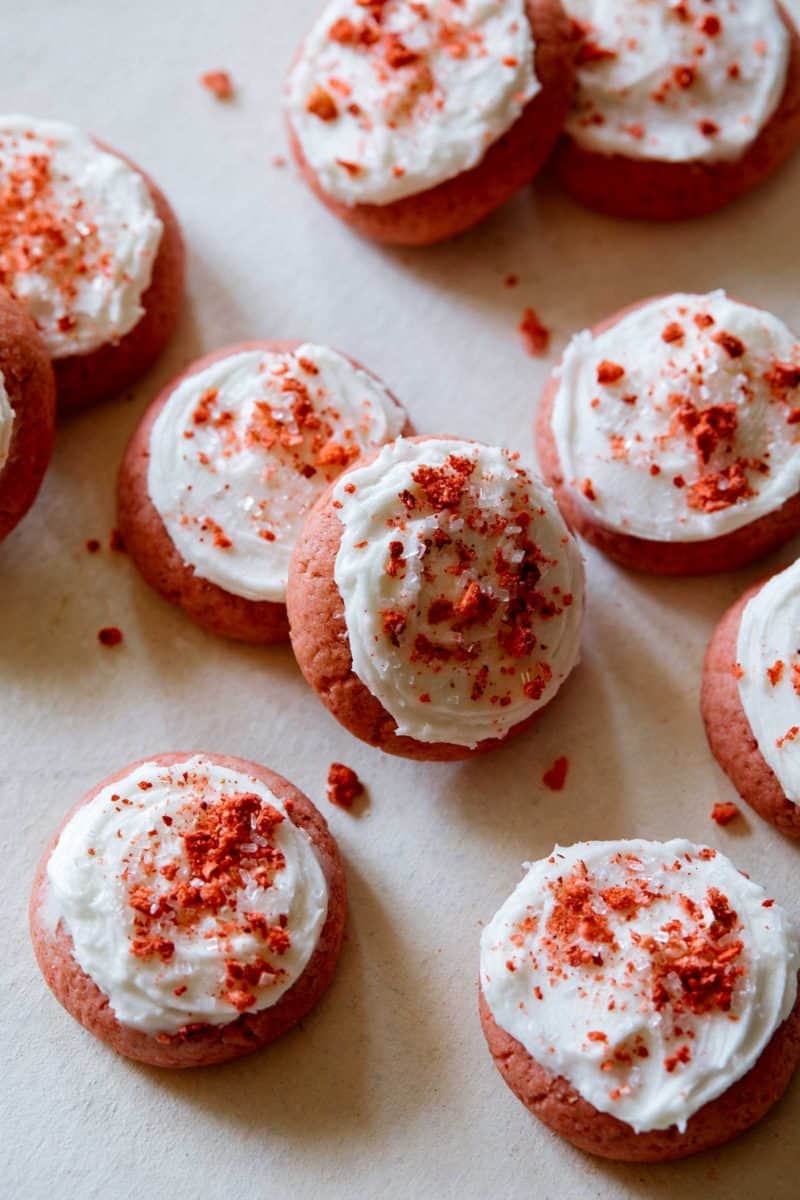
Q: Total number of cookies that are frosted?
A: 10